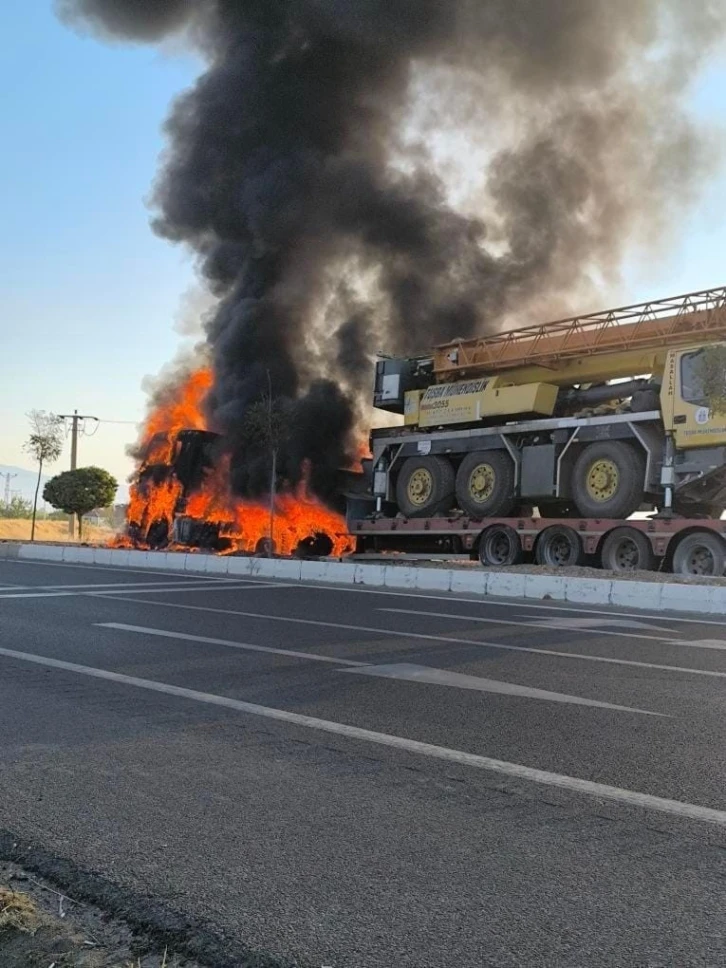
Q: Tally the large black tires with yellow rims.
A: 3